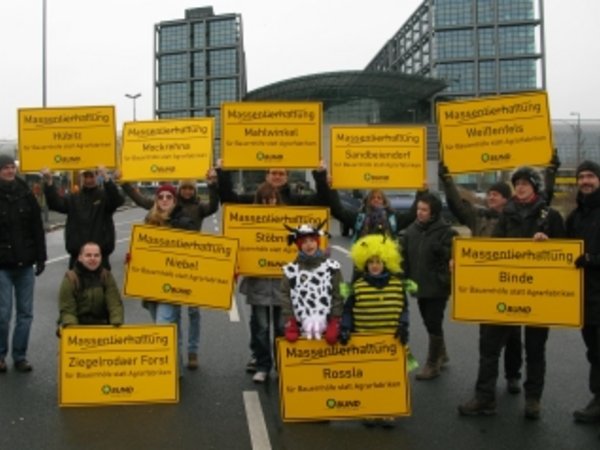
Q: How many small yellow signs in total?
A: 10